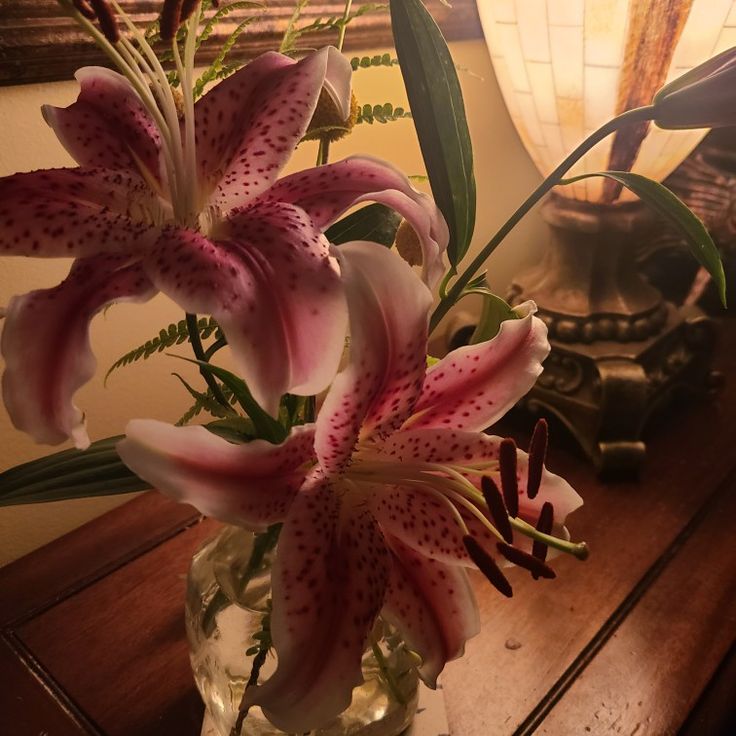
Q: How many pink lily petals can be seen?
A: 12